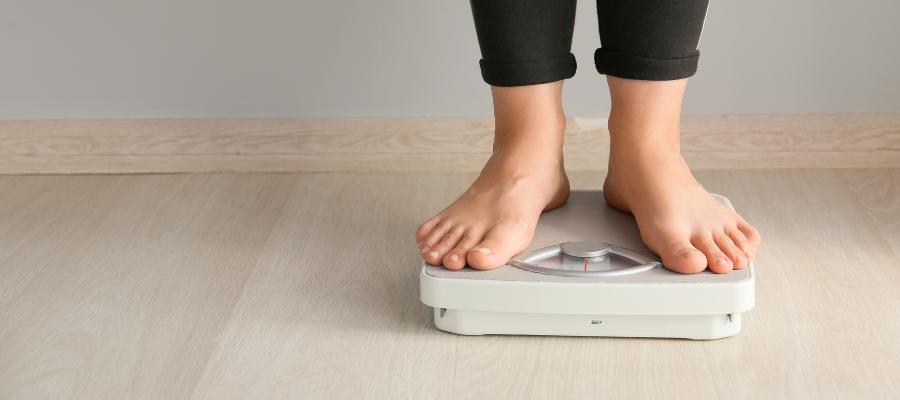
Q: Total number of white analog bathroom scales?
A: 1